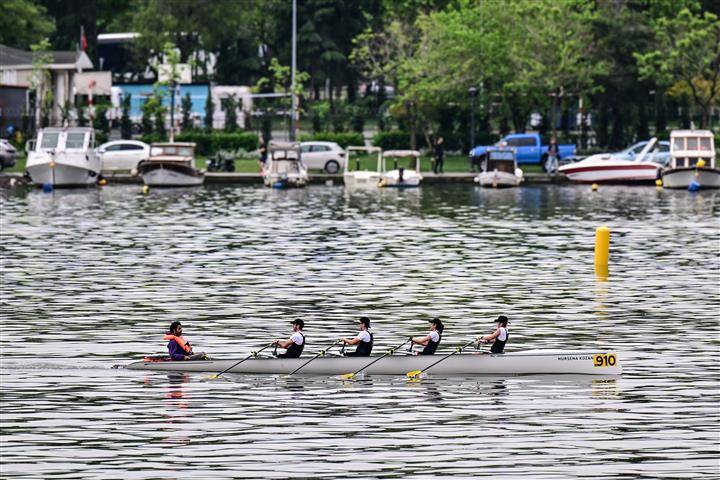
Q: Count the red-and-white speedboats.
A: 1